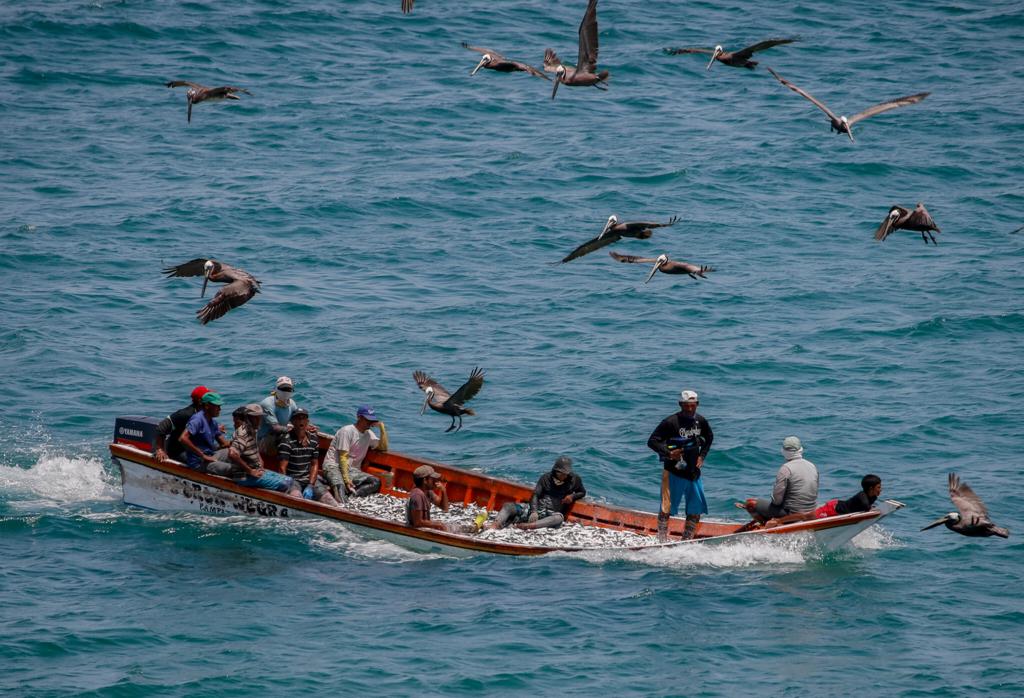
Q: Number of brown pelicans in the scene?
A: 11